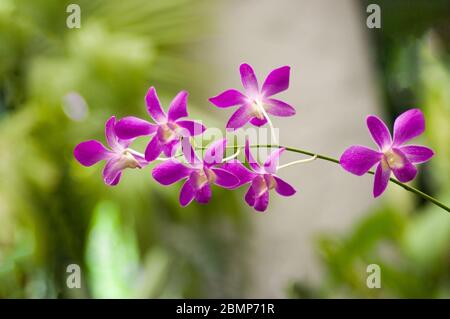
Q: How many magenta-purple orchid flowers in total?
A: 6